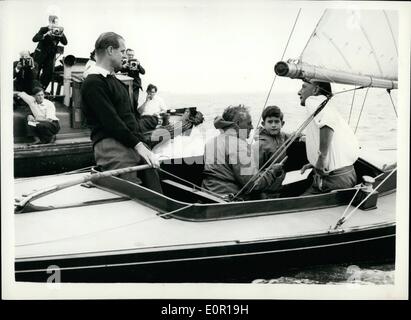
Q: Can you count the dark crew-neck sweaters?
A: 1